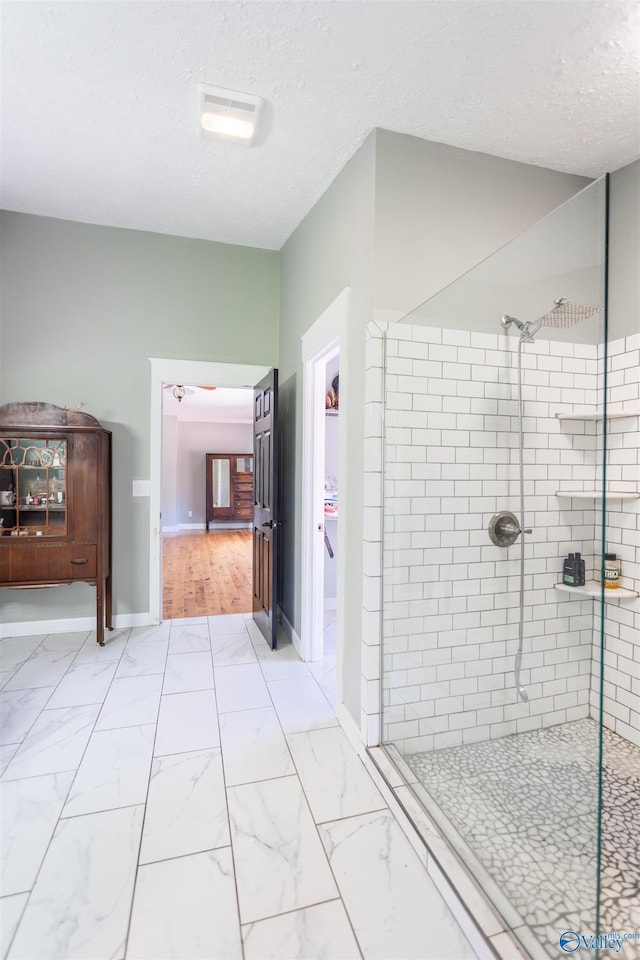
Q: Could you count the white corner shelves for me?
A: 3